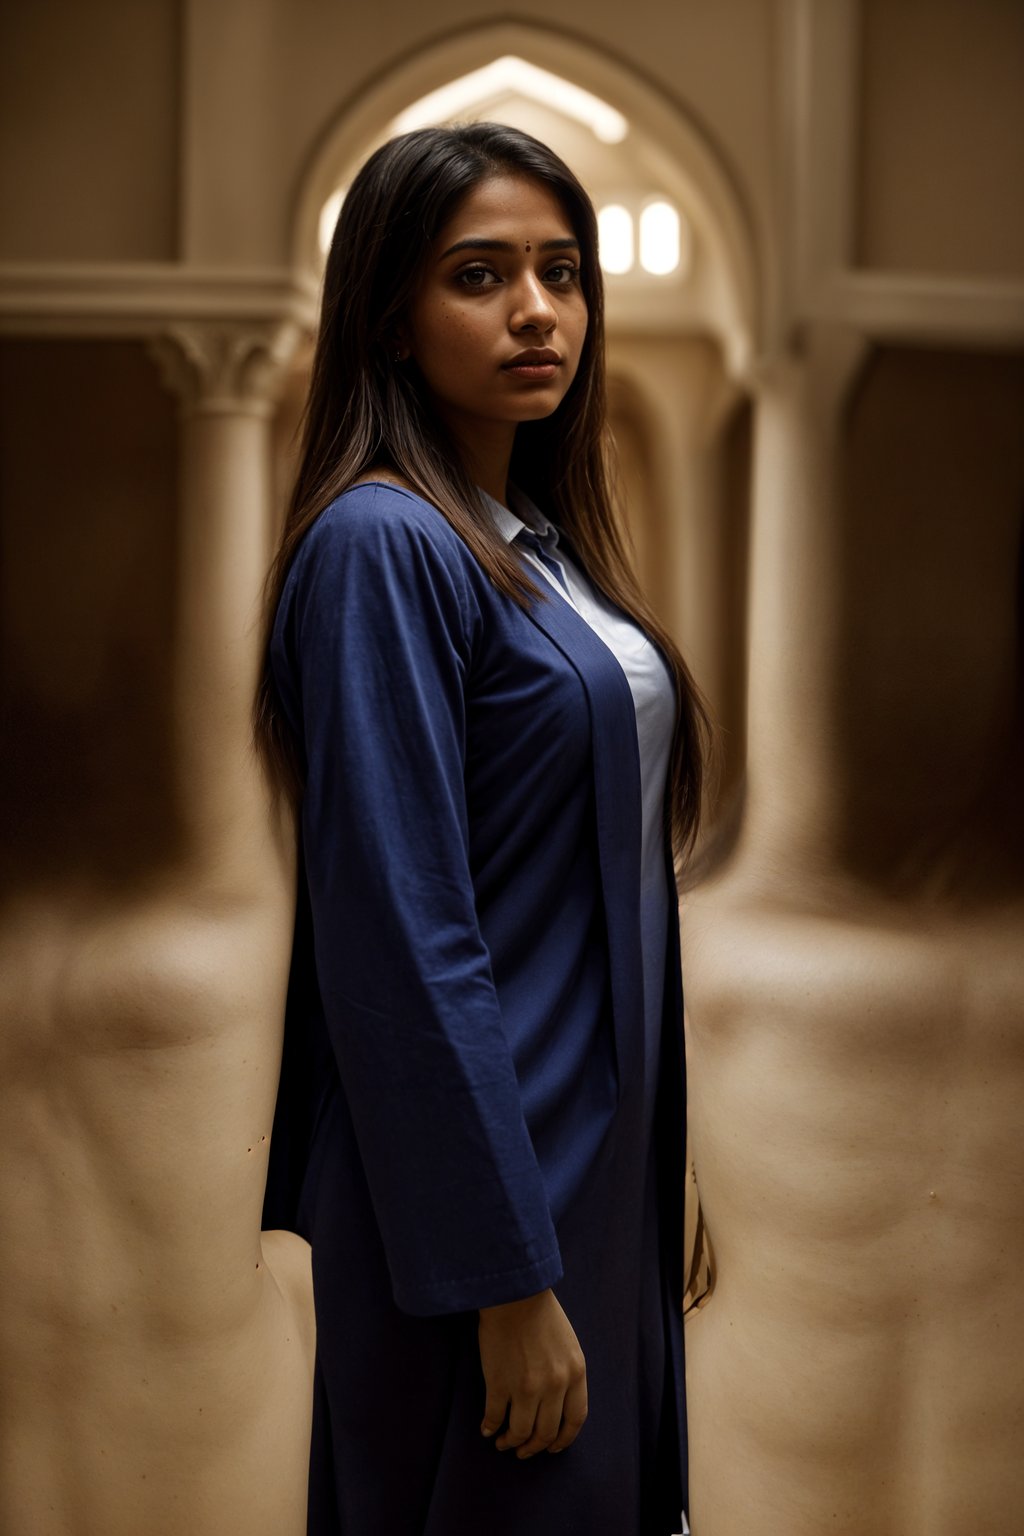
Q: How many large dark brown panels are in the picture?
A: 2